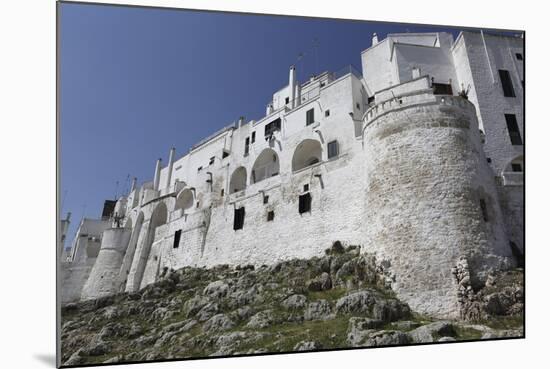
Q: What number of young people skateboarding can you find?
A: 0